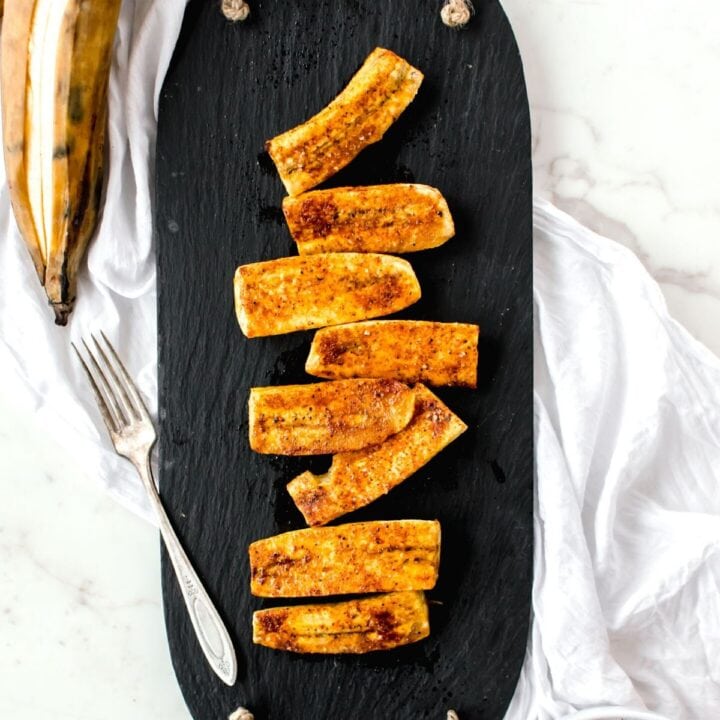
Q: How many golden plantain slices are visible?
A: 8